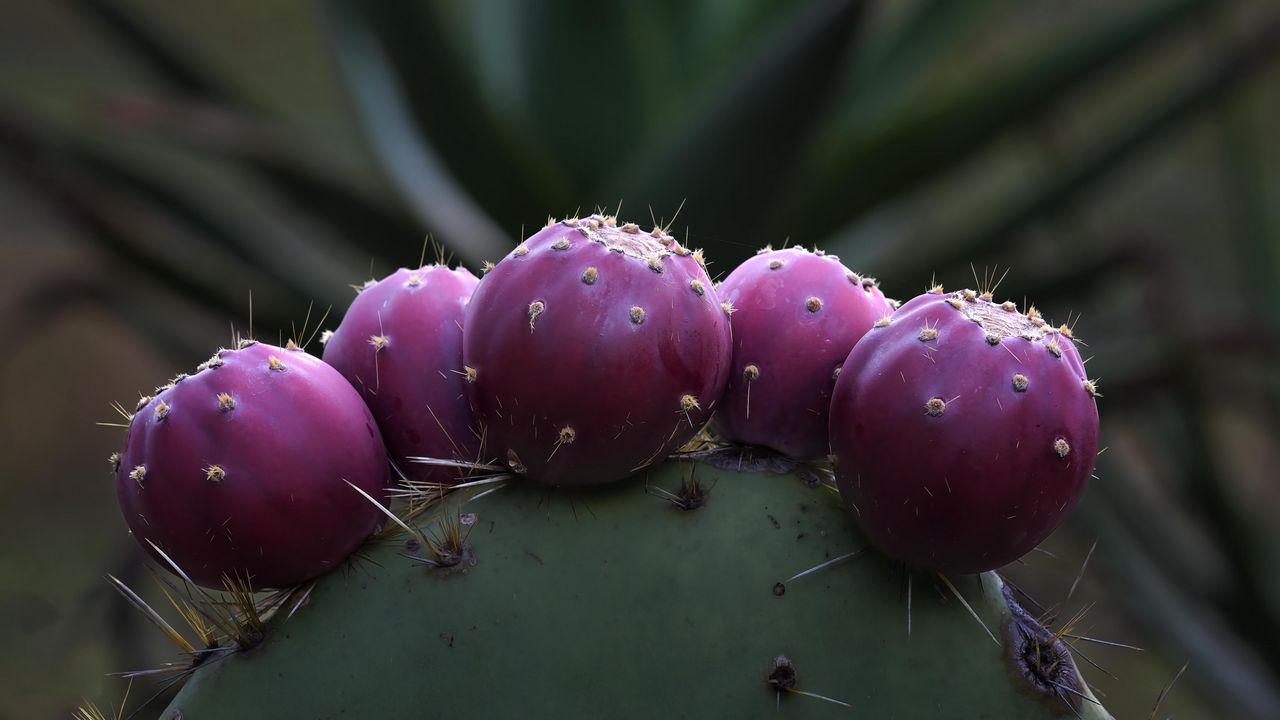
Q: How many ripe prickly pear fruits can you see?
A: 5